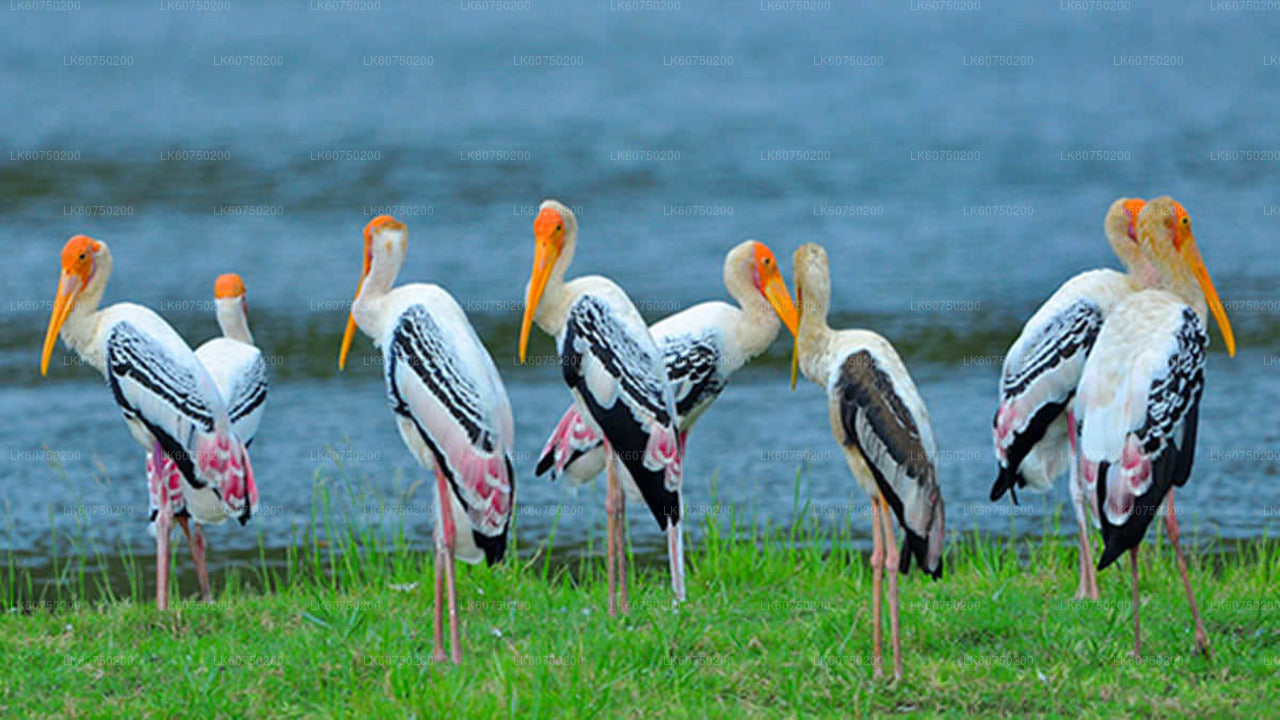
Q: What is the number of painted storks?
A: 8